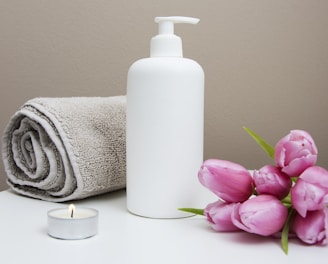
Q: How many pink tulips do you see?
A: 7